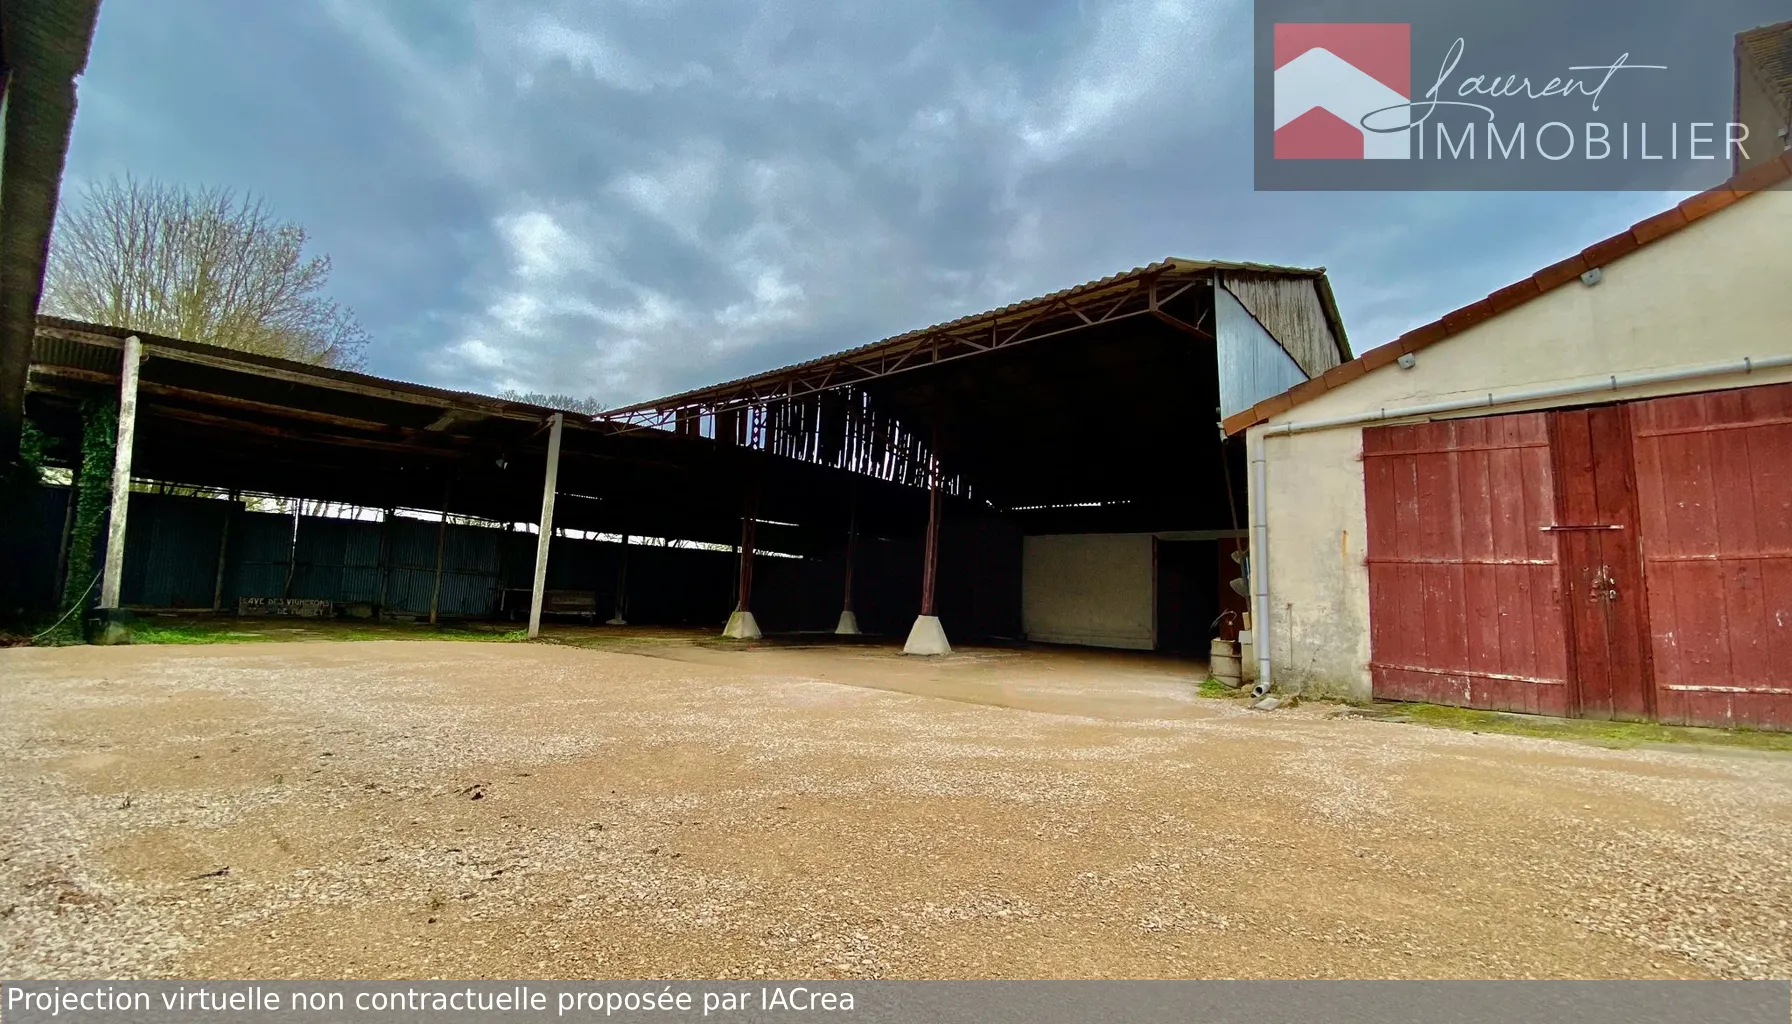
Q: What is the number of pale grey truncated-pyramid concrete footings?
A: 3